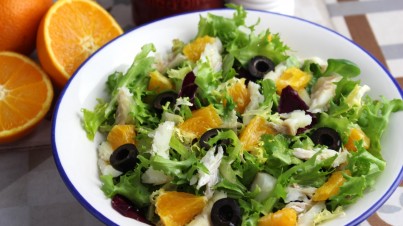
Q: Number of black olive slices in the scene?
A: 6